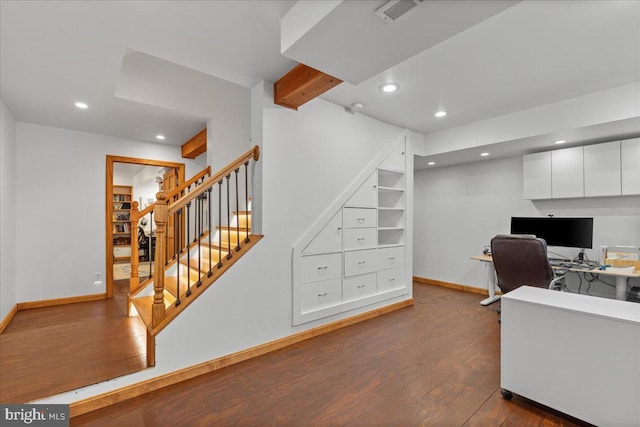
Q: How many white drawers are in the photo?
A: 8